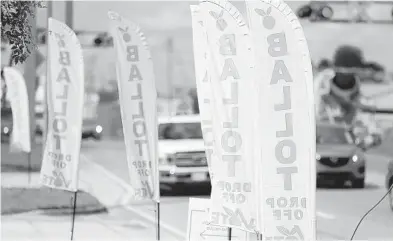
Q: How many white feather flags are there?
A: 6